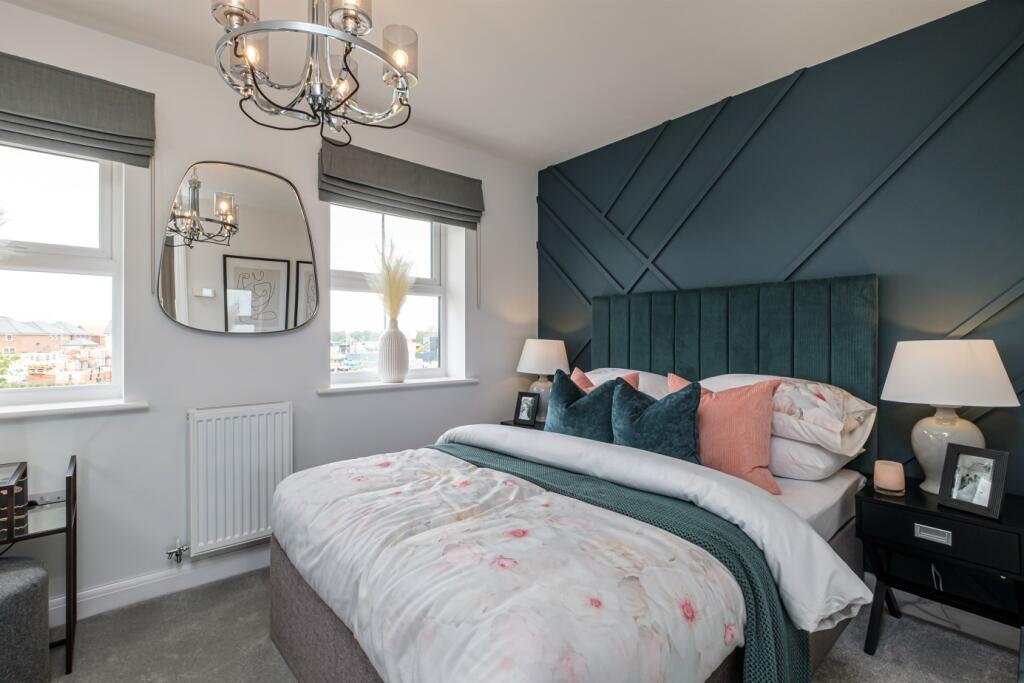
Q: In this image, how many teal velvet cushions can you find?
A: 2